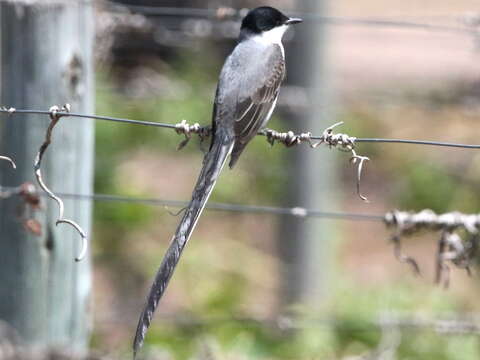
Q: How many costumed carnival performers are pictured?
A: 0